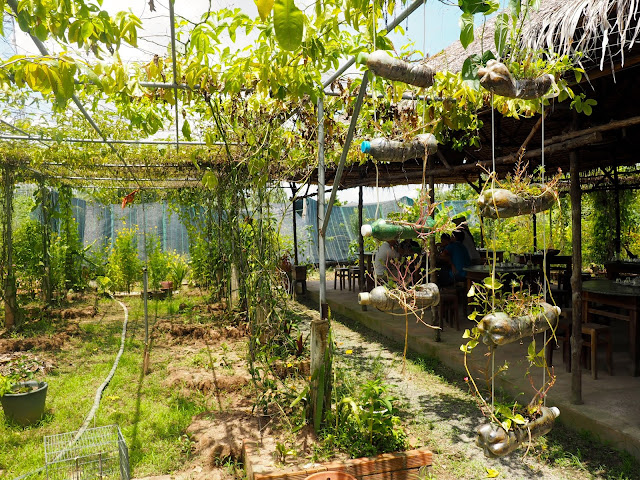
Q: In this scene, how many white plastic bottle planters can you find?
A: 7